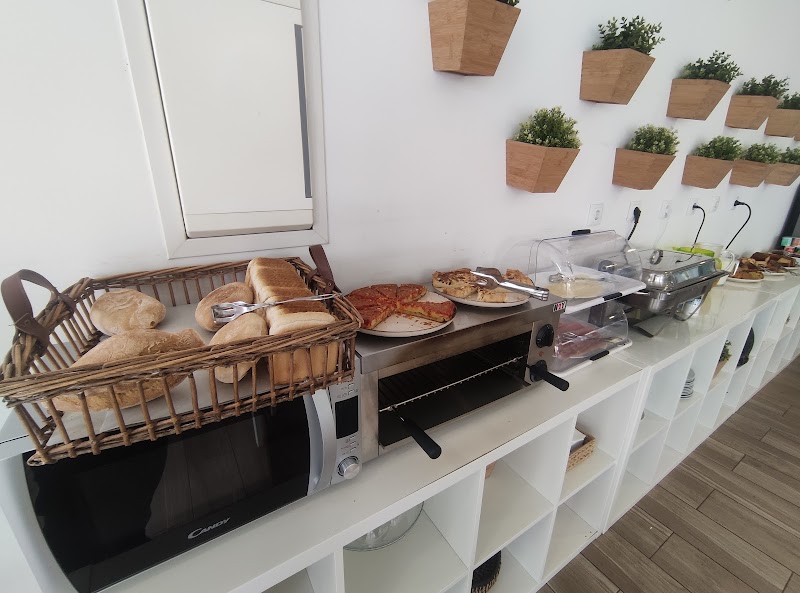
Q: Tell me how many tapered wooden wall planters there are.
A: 10